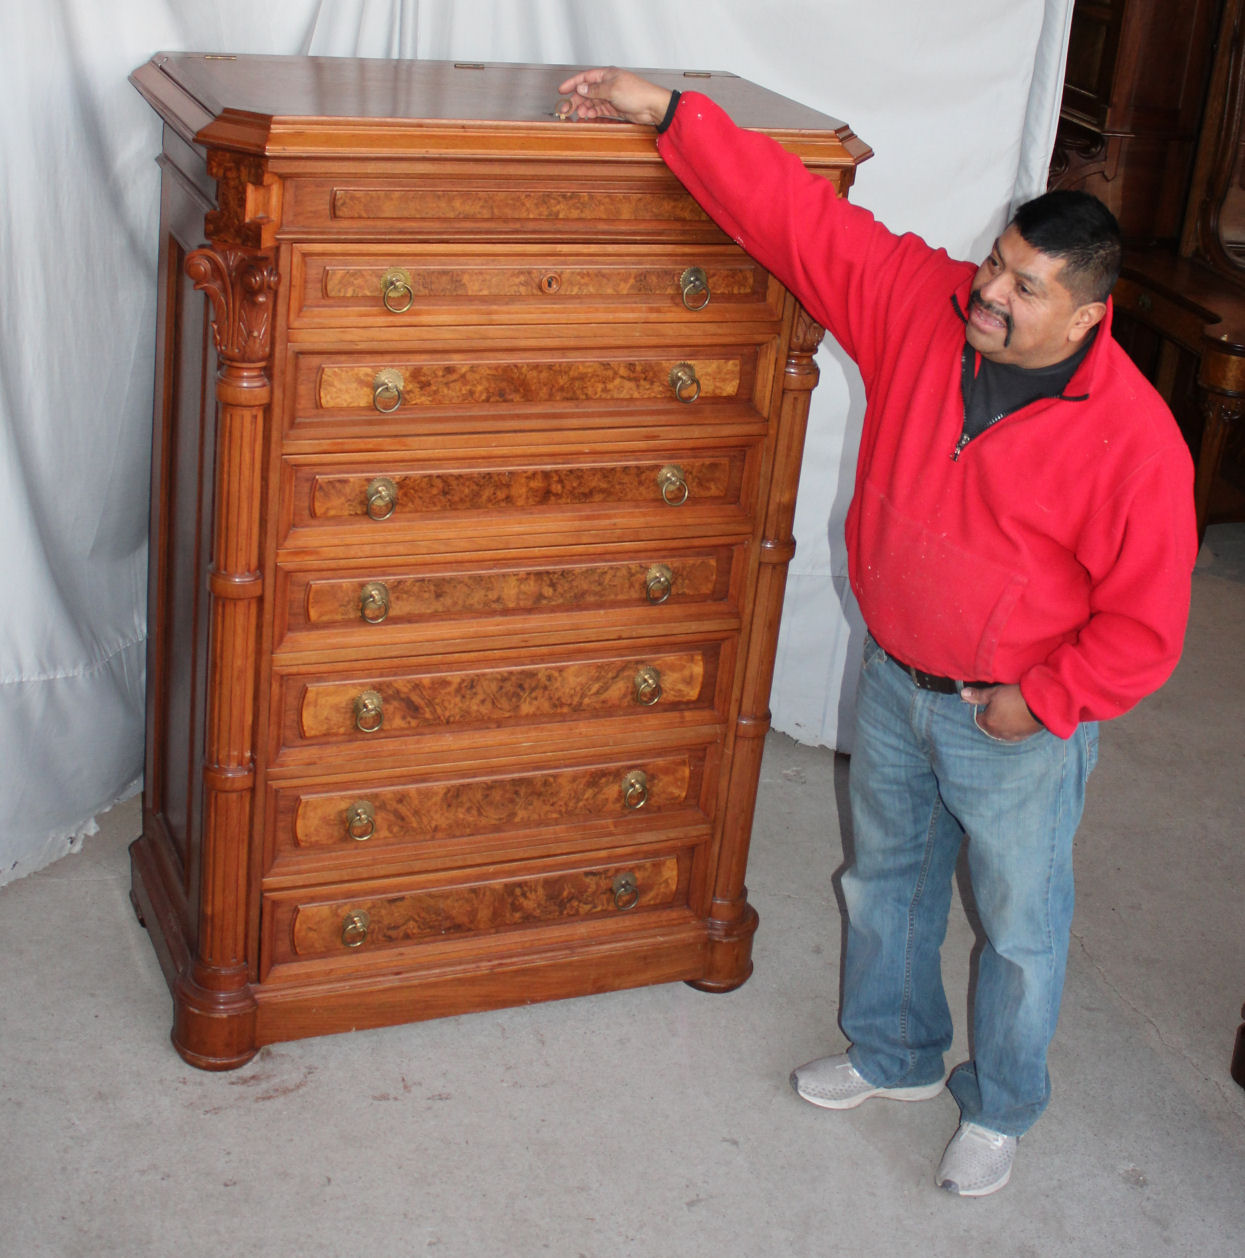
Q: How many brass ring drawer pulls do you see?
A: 14